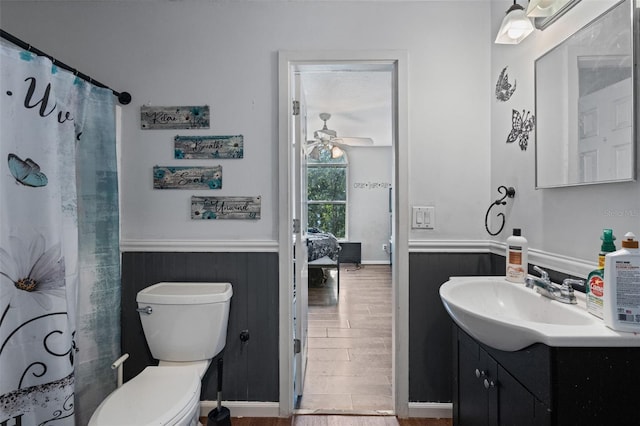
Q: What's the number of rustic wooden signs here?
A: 4